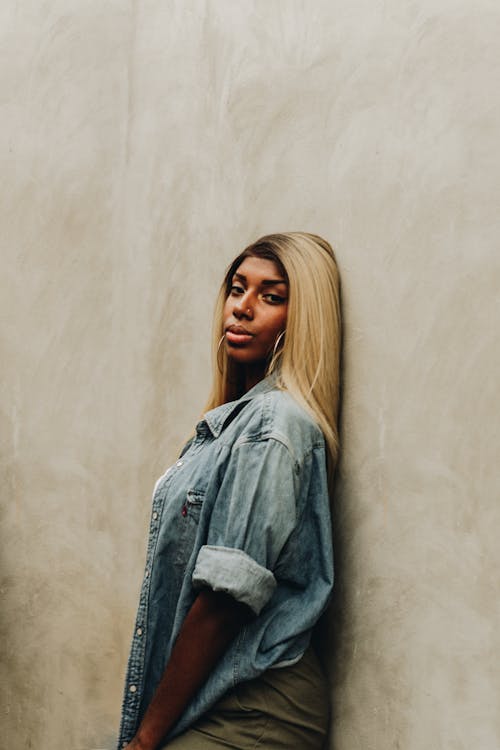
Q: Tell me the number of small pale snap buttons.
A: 5